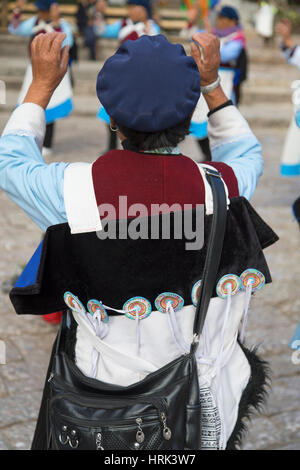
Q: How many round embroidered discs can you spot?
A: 7